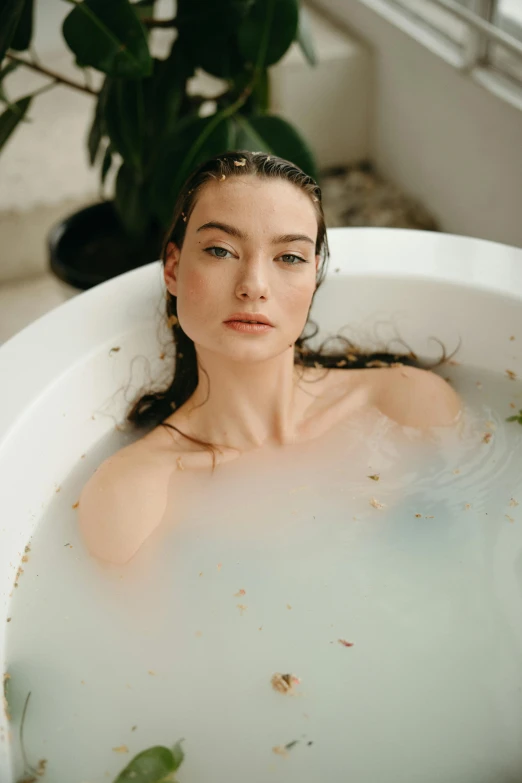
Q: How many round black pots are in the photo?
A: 1